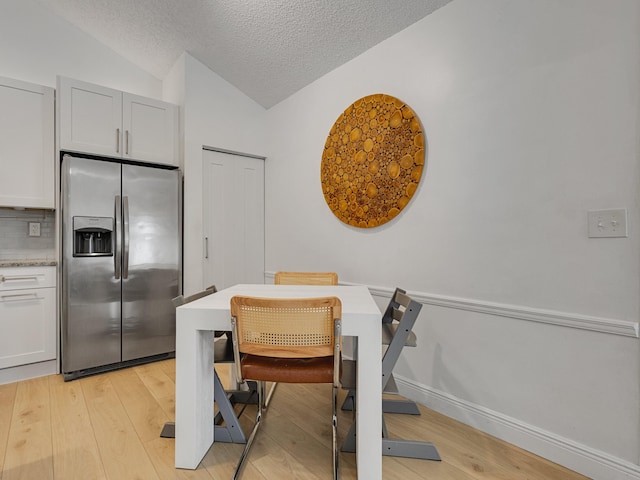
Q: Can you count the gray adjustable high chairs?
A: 2